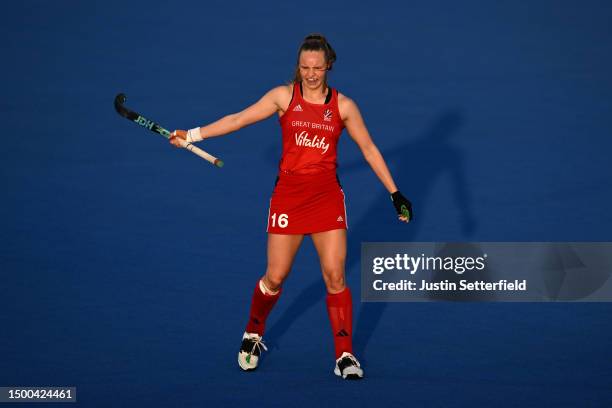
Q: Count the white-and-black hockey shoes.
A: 2